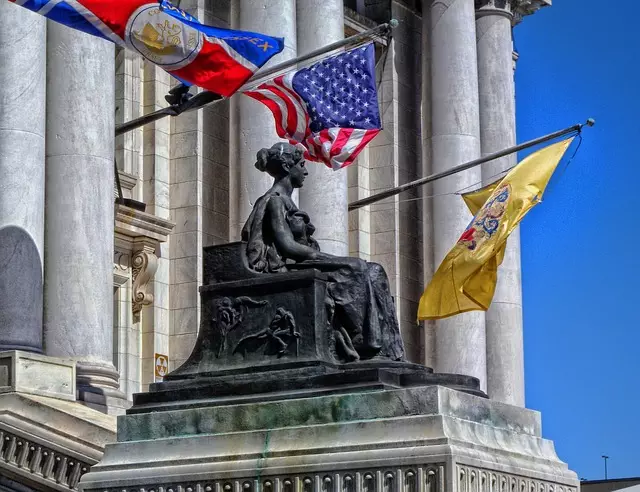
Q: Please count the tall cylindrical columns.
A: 6